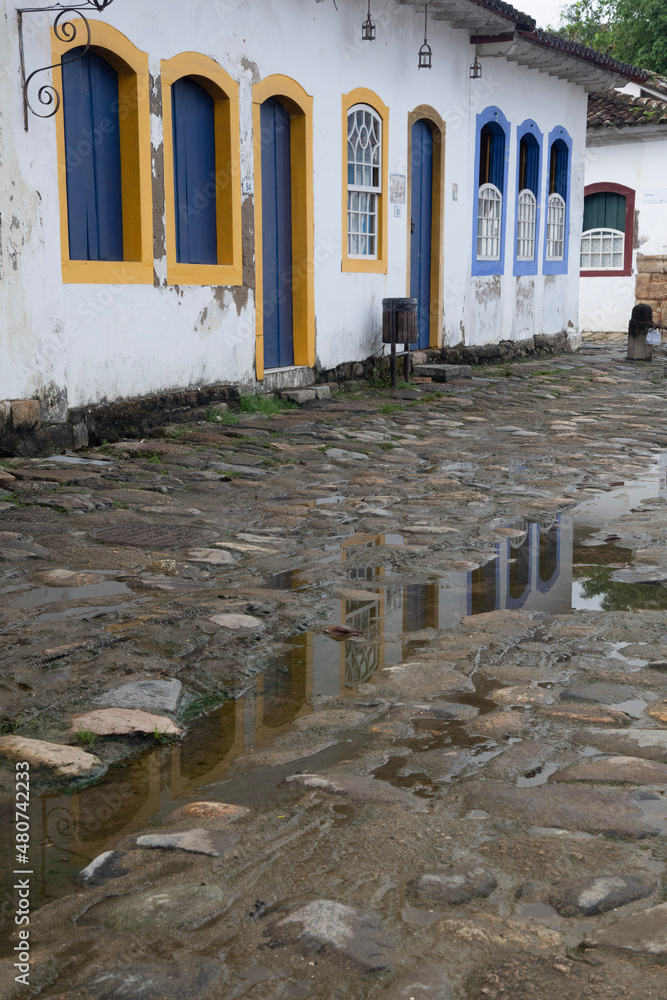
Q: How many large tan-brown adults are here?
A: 0